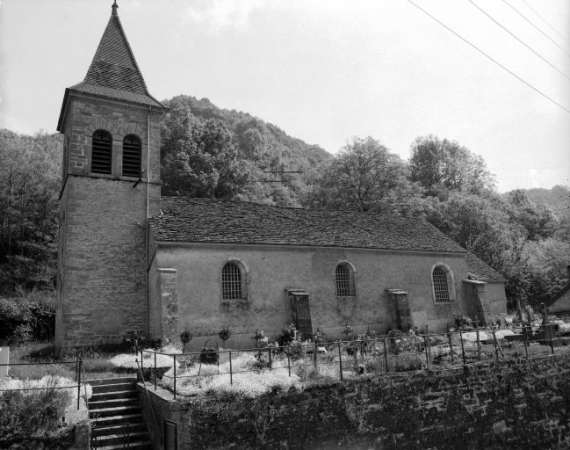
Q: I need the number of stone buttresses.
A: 4